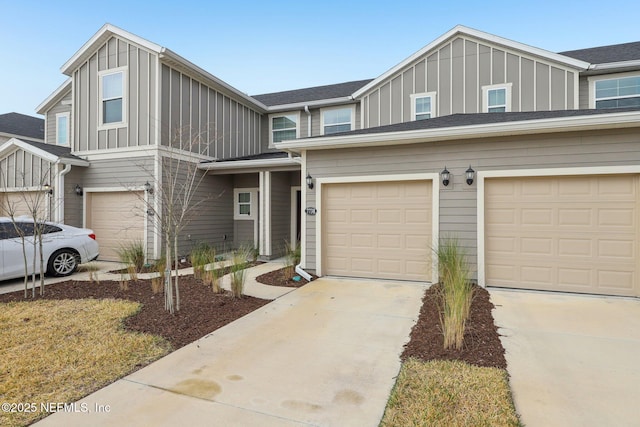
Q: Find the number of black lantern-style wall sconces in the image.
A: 6